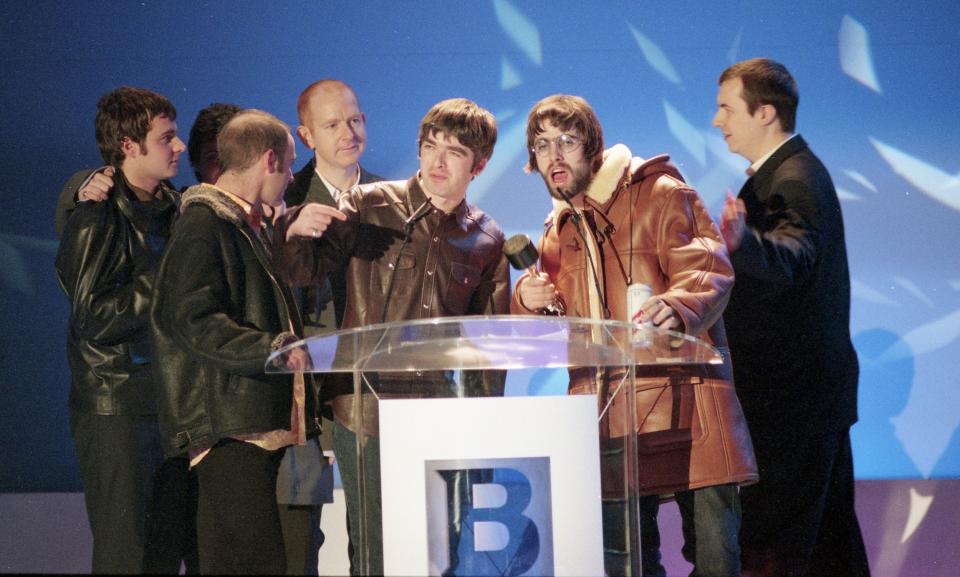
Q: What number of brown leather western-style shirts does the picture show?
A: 1